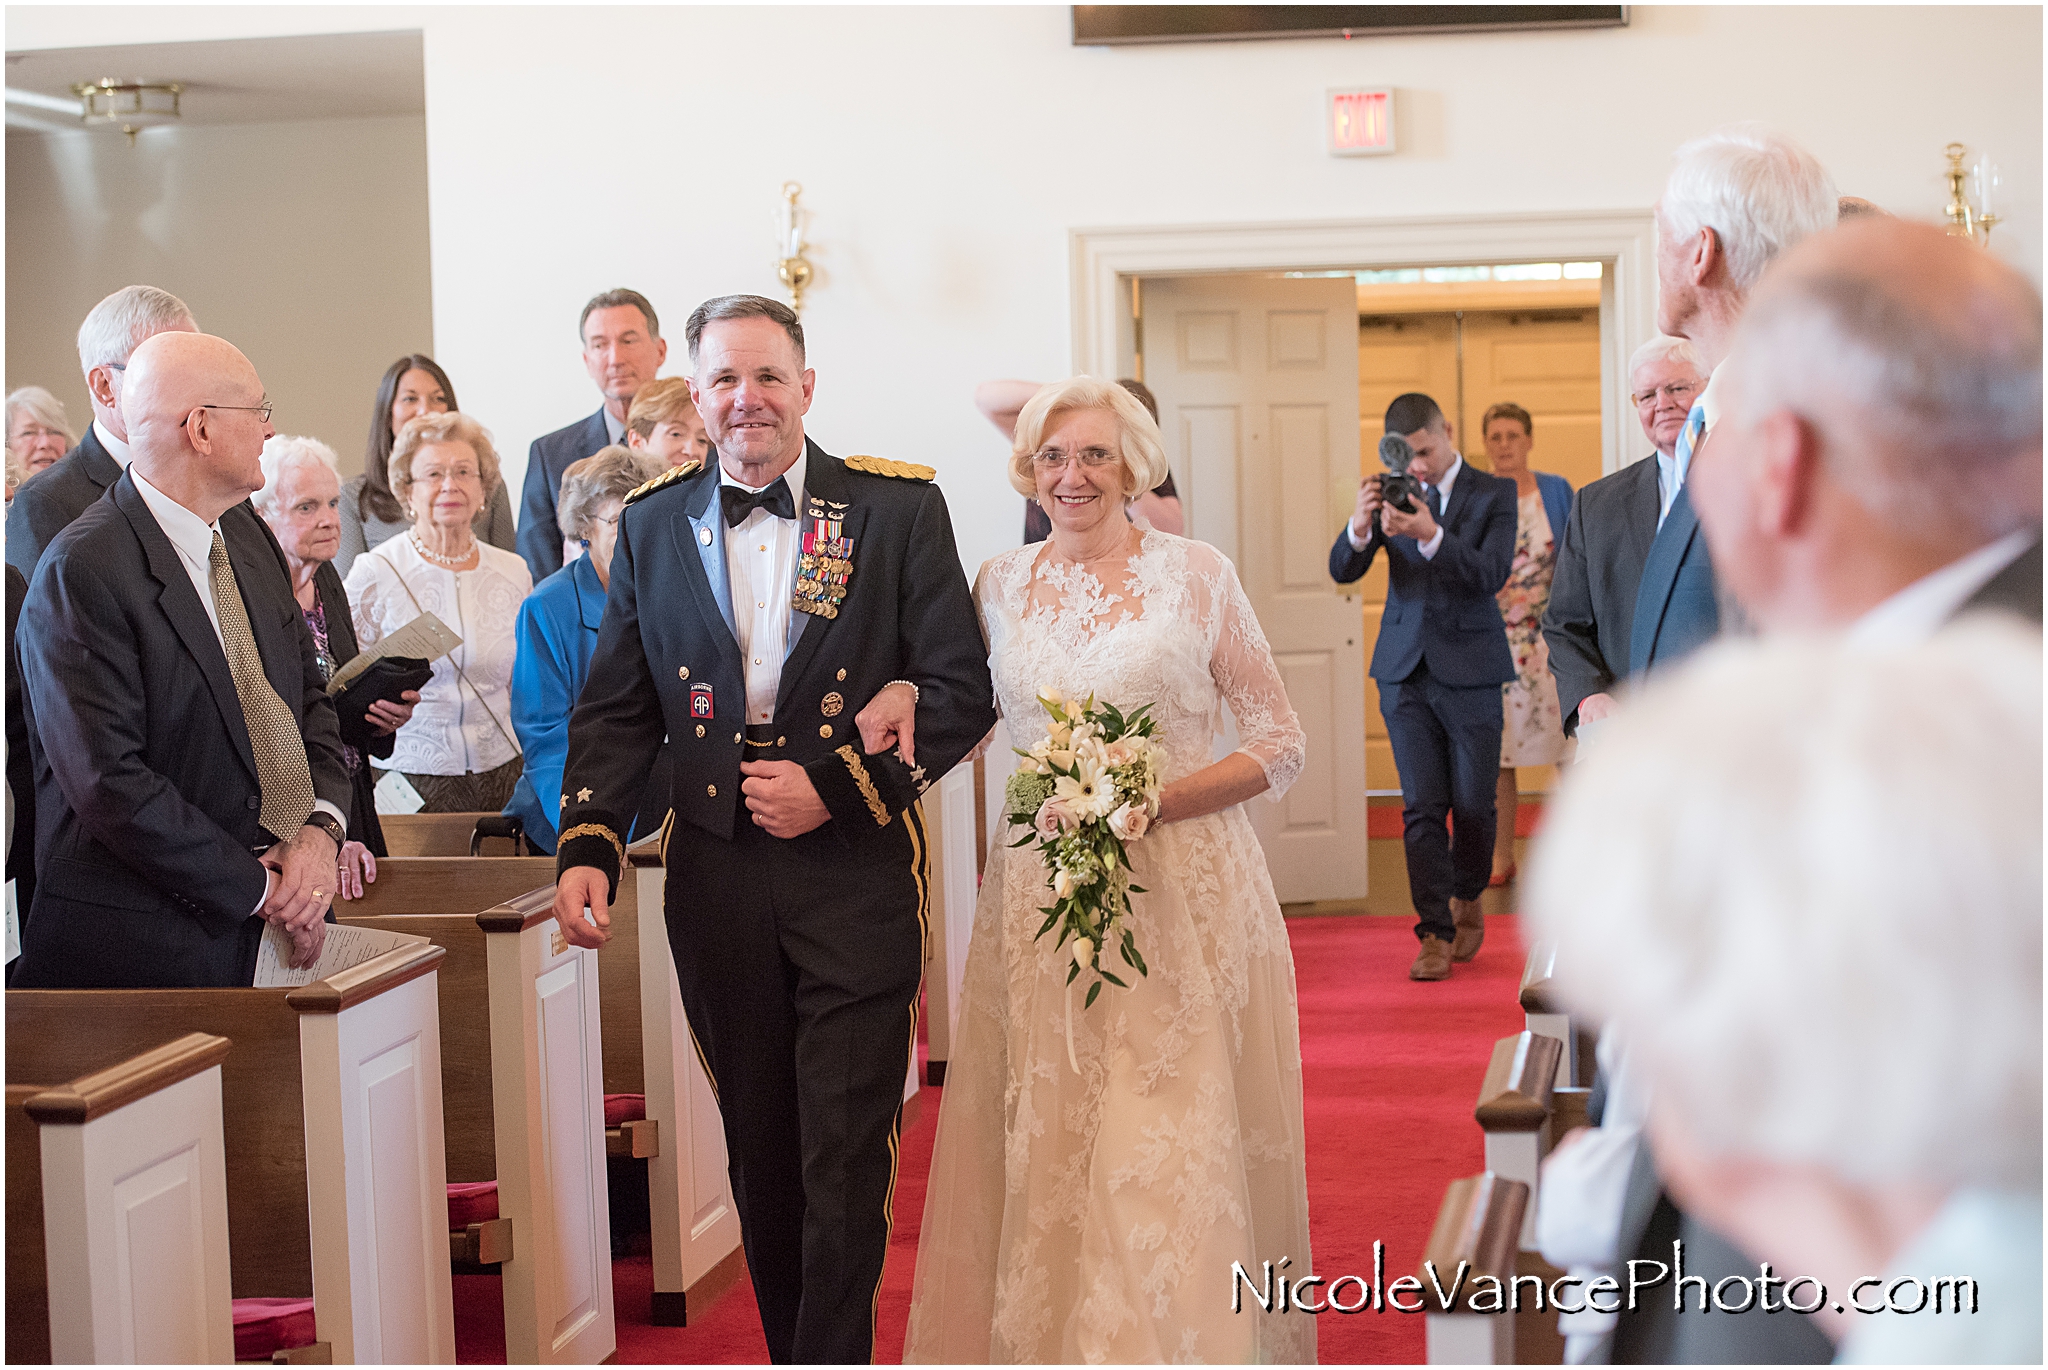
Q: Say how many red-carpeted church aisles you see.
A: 1